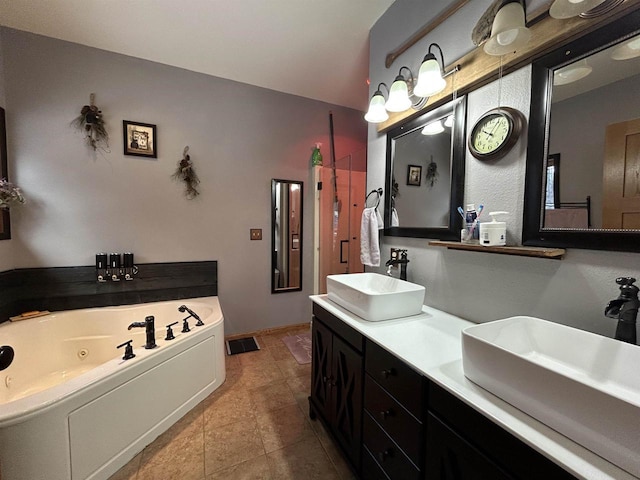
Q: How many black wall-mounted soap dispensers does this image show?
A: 3